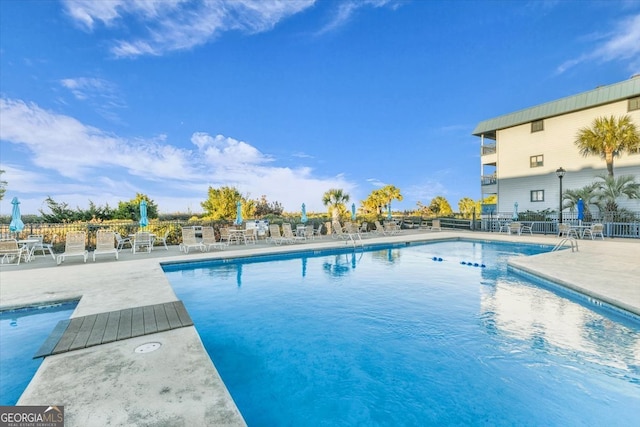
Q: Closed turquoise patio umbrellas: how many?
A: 7